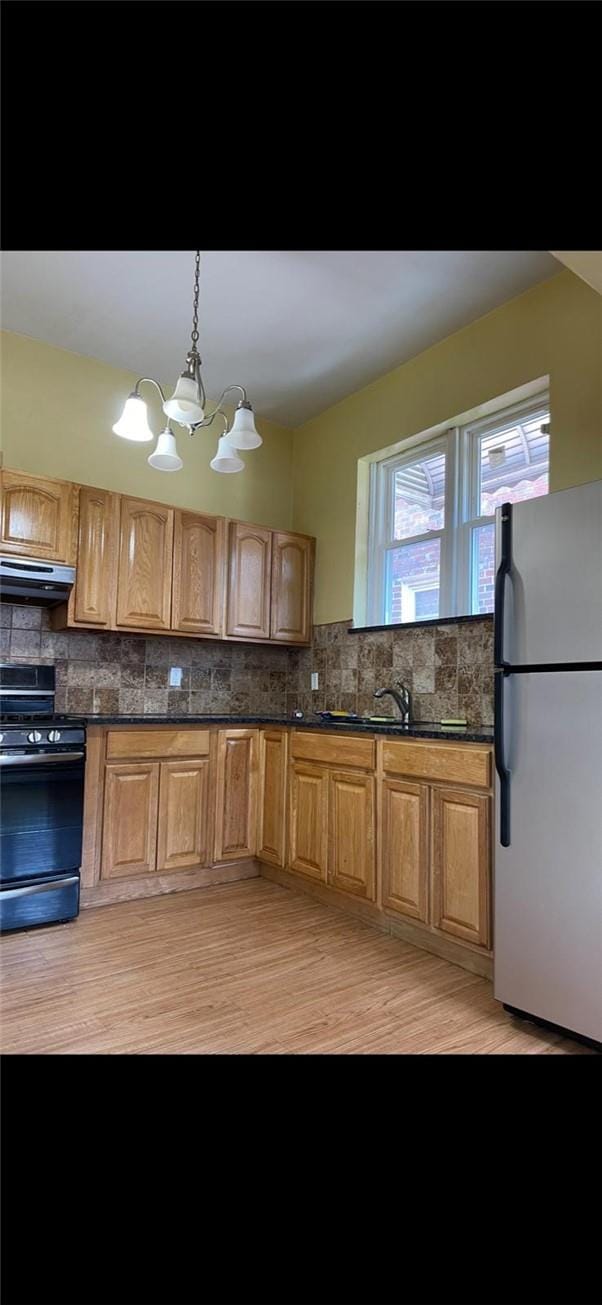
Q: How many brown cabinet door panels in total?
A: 14